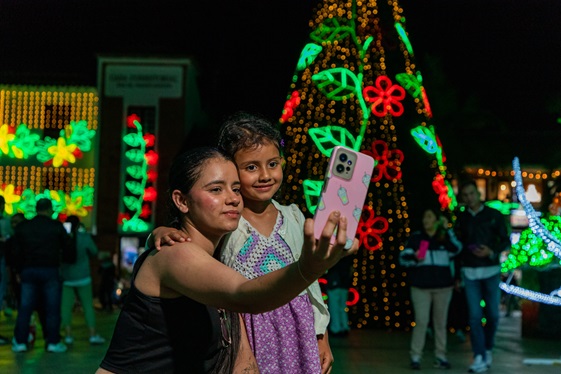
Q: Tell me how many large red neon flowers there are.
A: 3